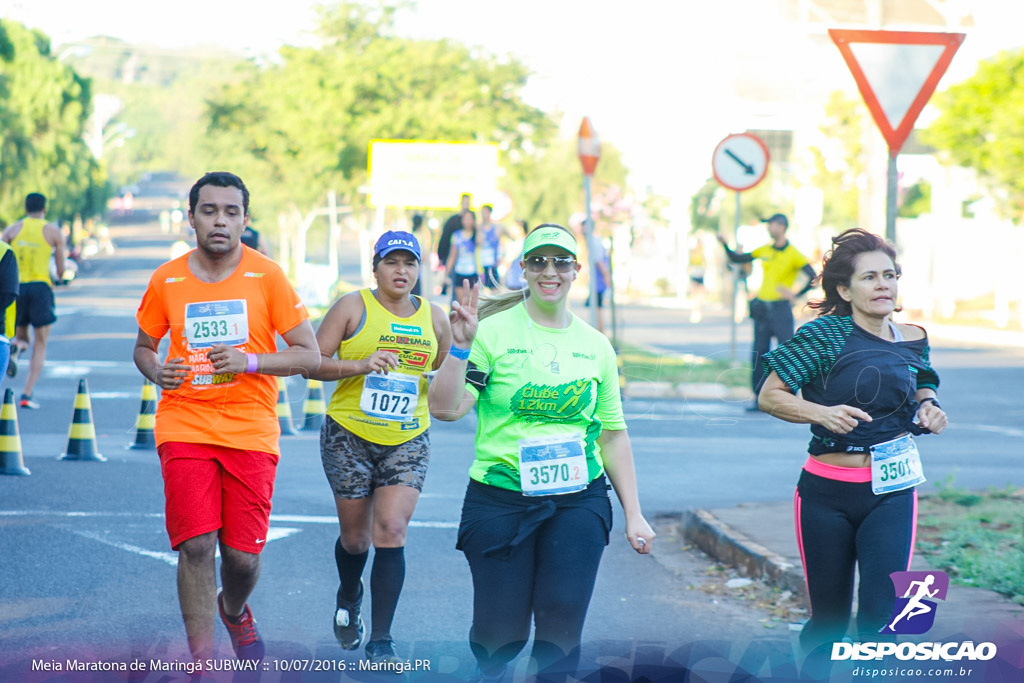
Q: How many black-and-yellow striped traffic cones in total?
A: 5